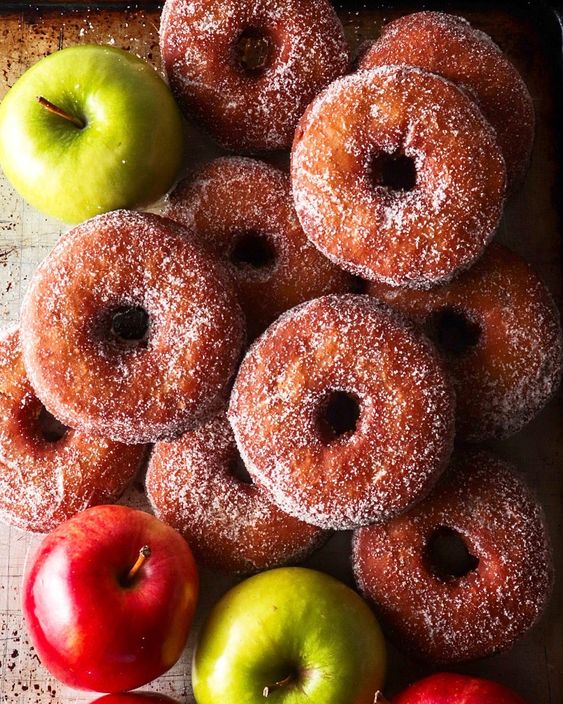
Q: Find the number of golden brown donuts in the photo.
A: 10